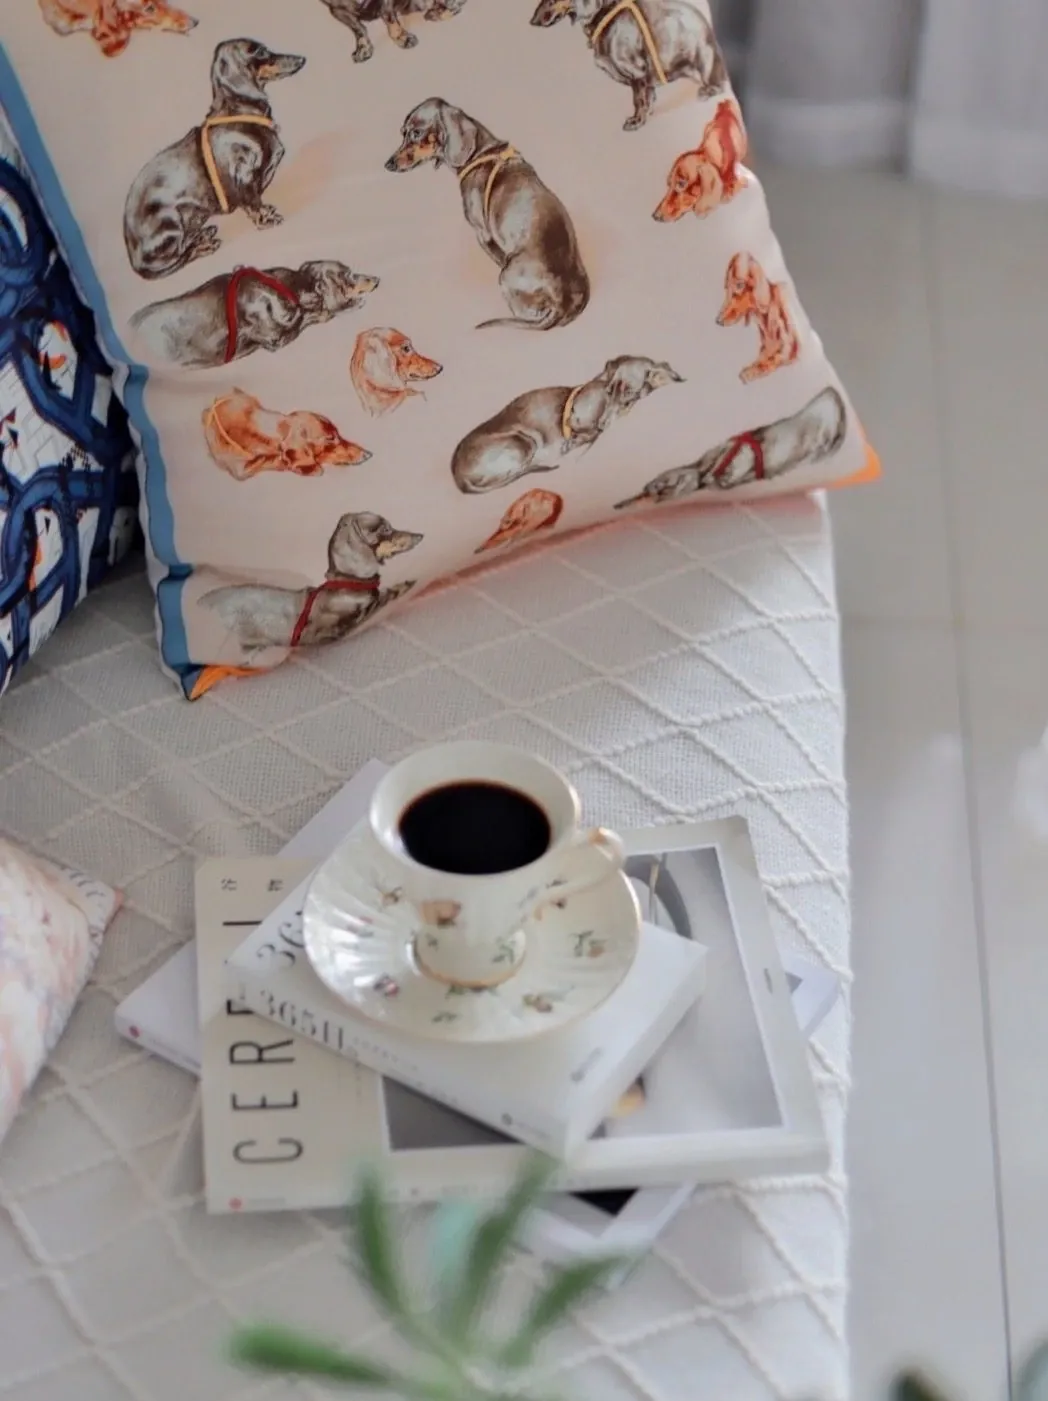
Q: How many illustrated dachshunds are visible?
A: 14